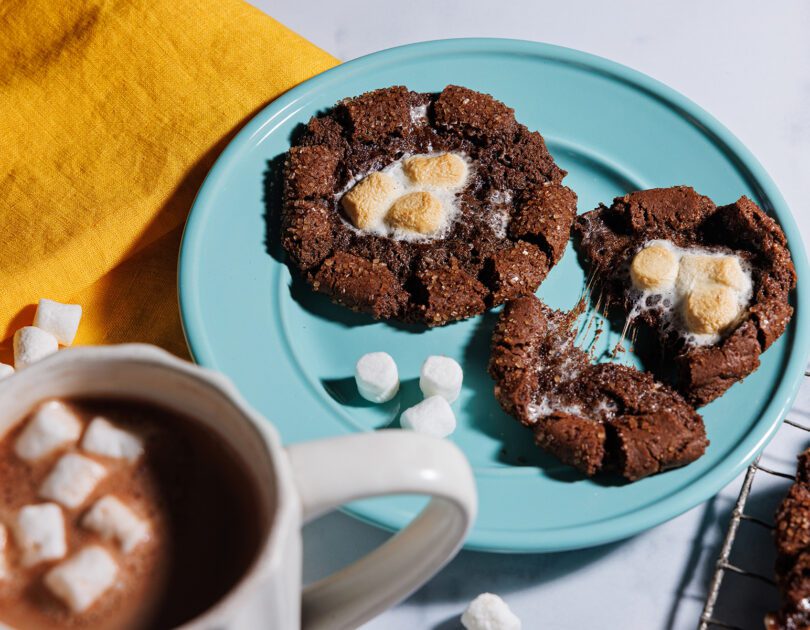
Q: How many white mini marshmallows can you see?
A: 14